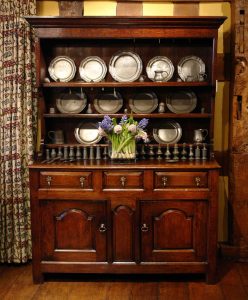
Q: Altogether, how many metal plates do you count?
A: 11